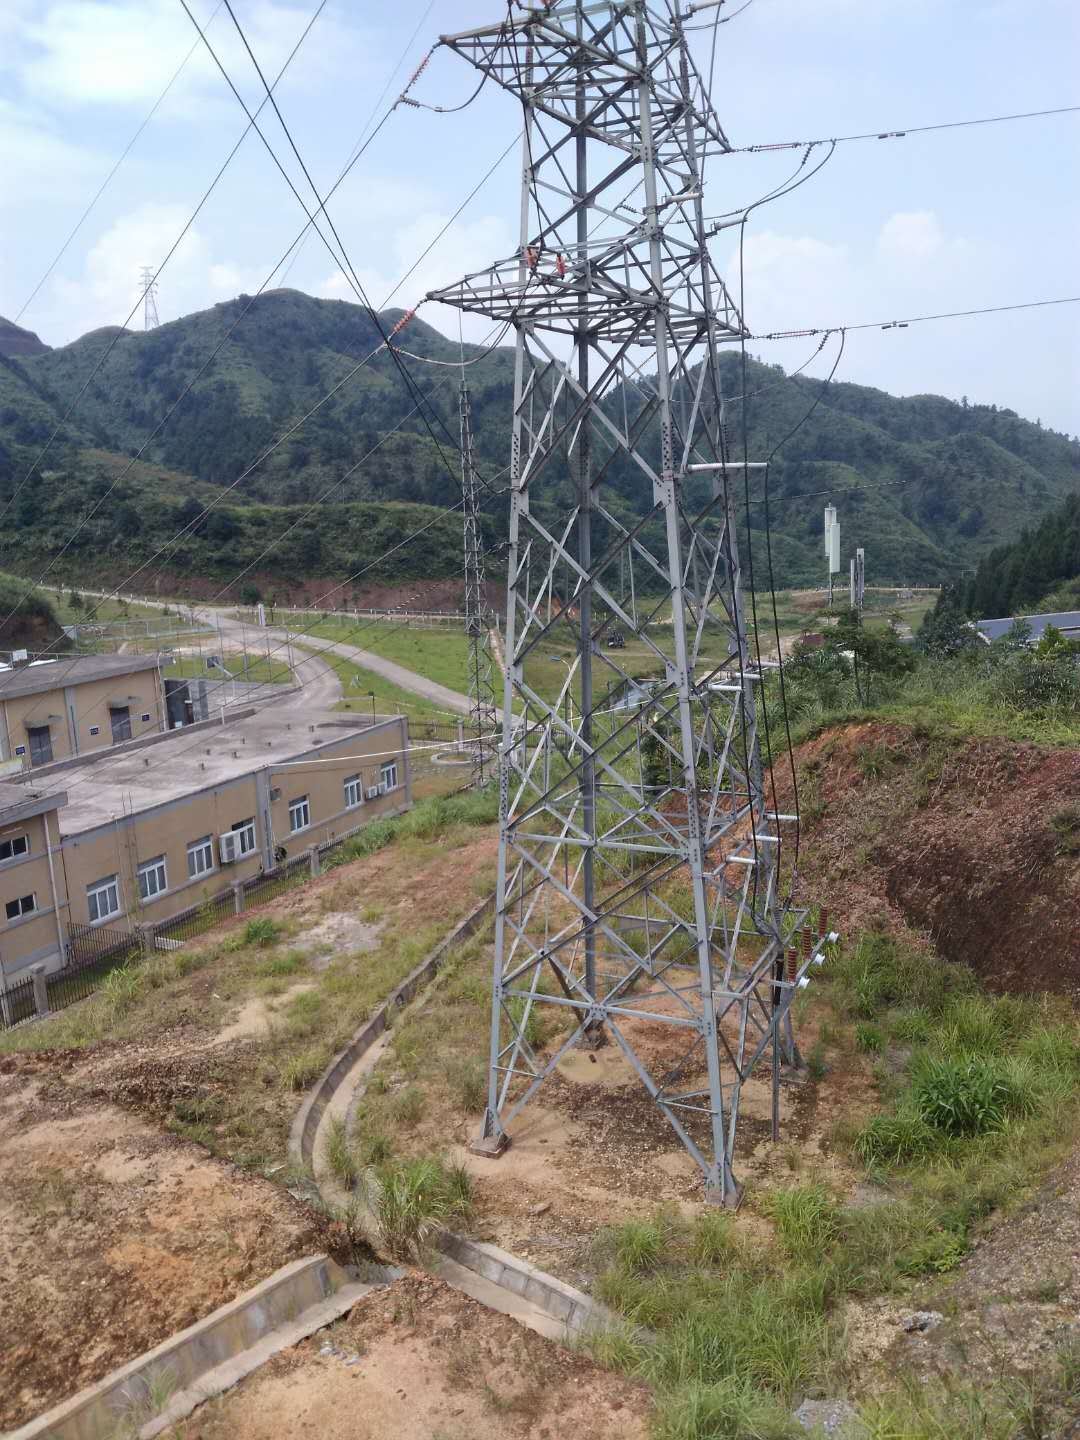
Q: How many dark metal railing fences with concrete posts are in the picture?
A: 1